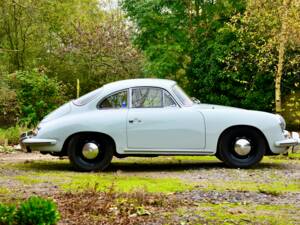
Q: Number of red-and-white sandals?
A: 0